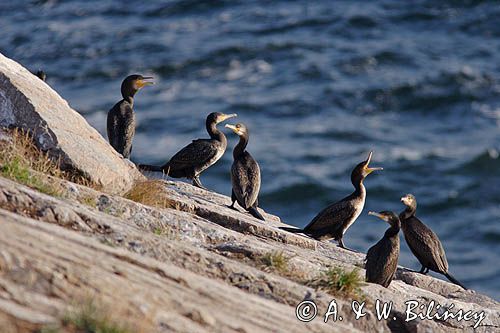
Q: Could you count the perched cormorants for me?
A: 6